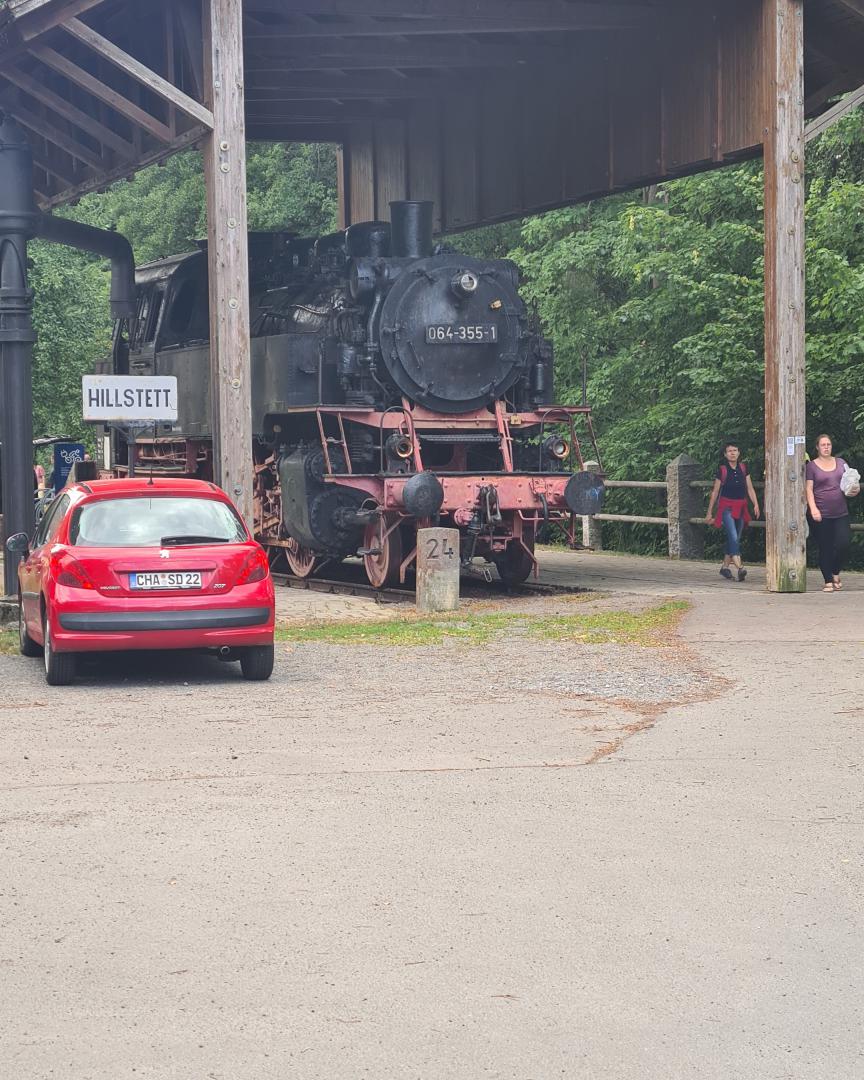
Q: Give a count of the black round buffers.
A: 2